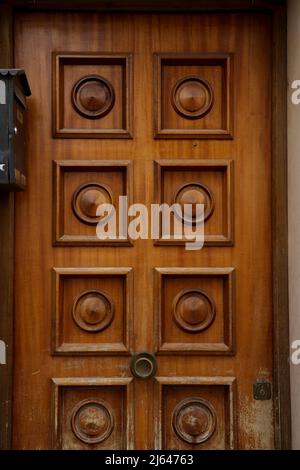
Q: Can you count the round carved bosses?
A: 8